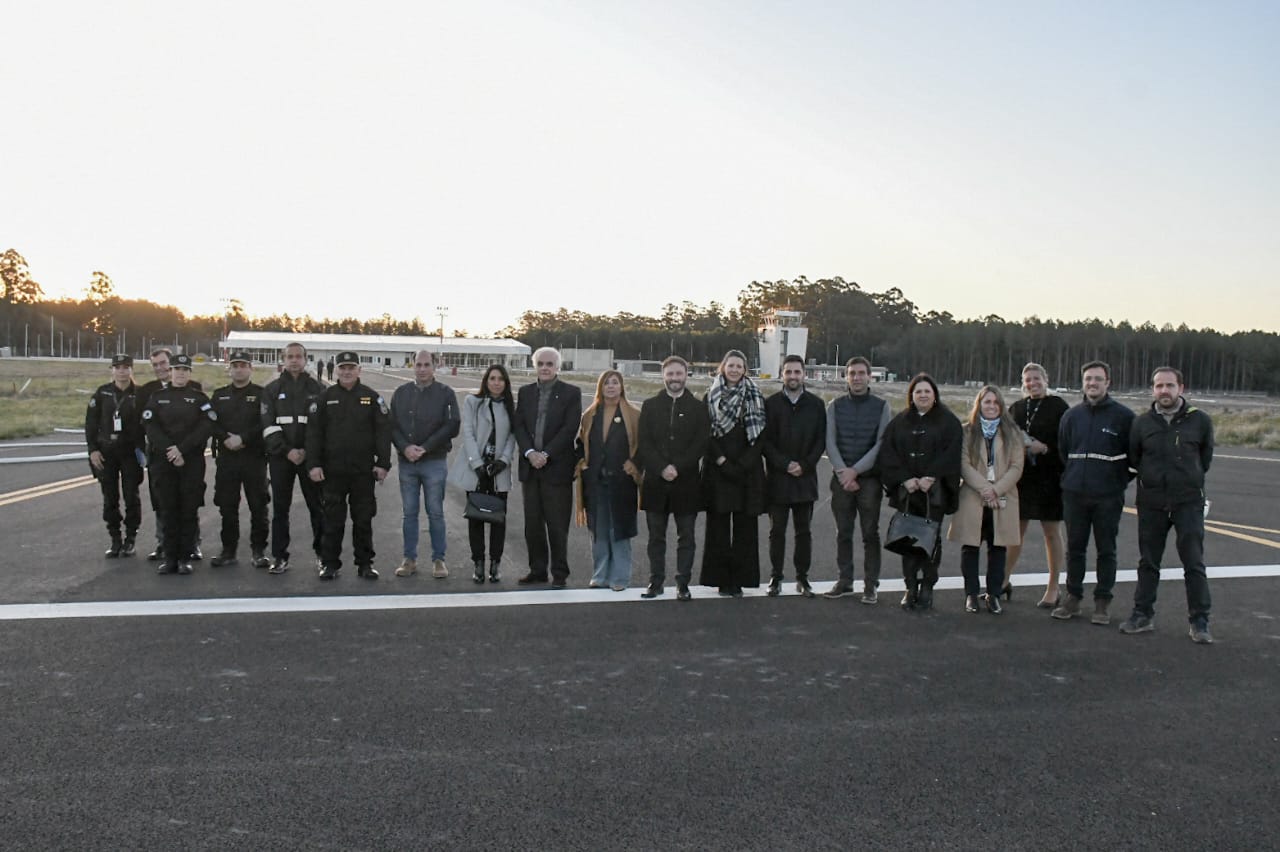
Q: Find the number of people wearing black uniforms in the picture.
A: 5